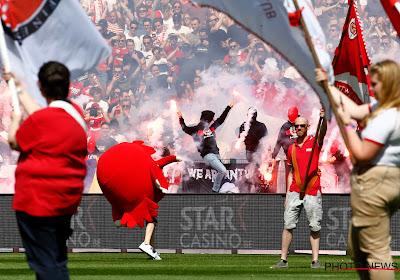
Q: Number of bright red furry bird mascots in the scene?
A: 1